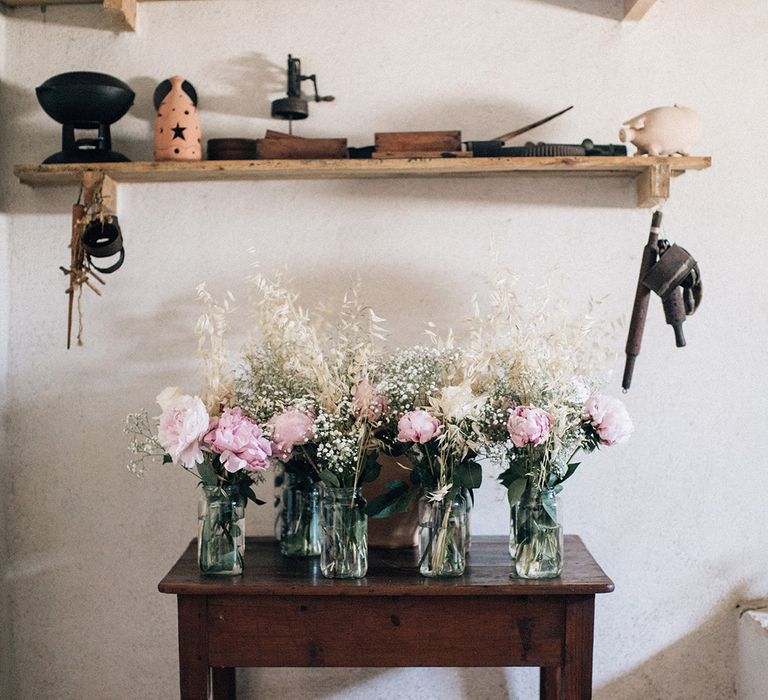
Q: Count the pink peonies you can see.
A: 7